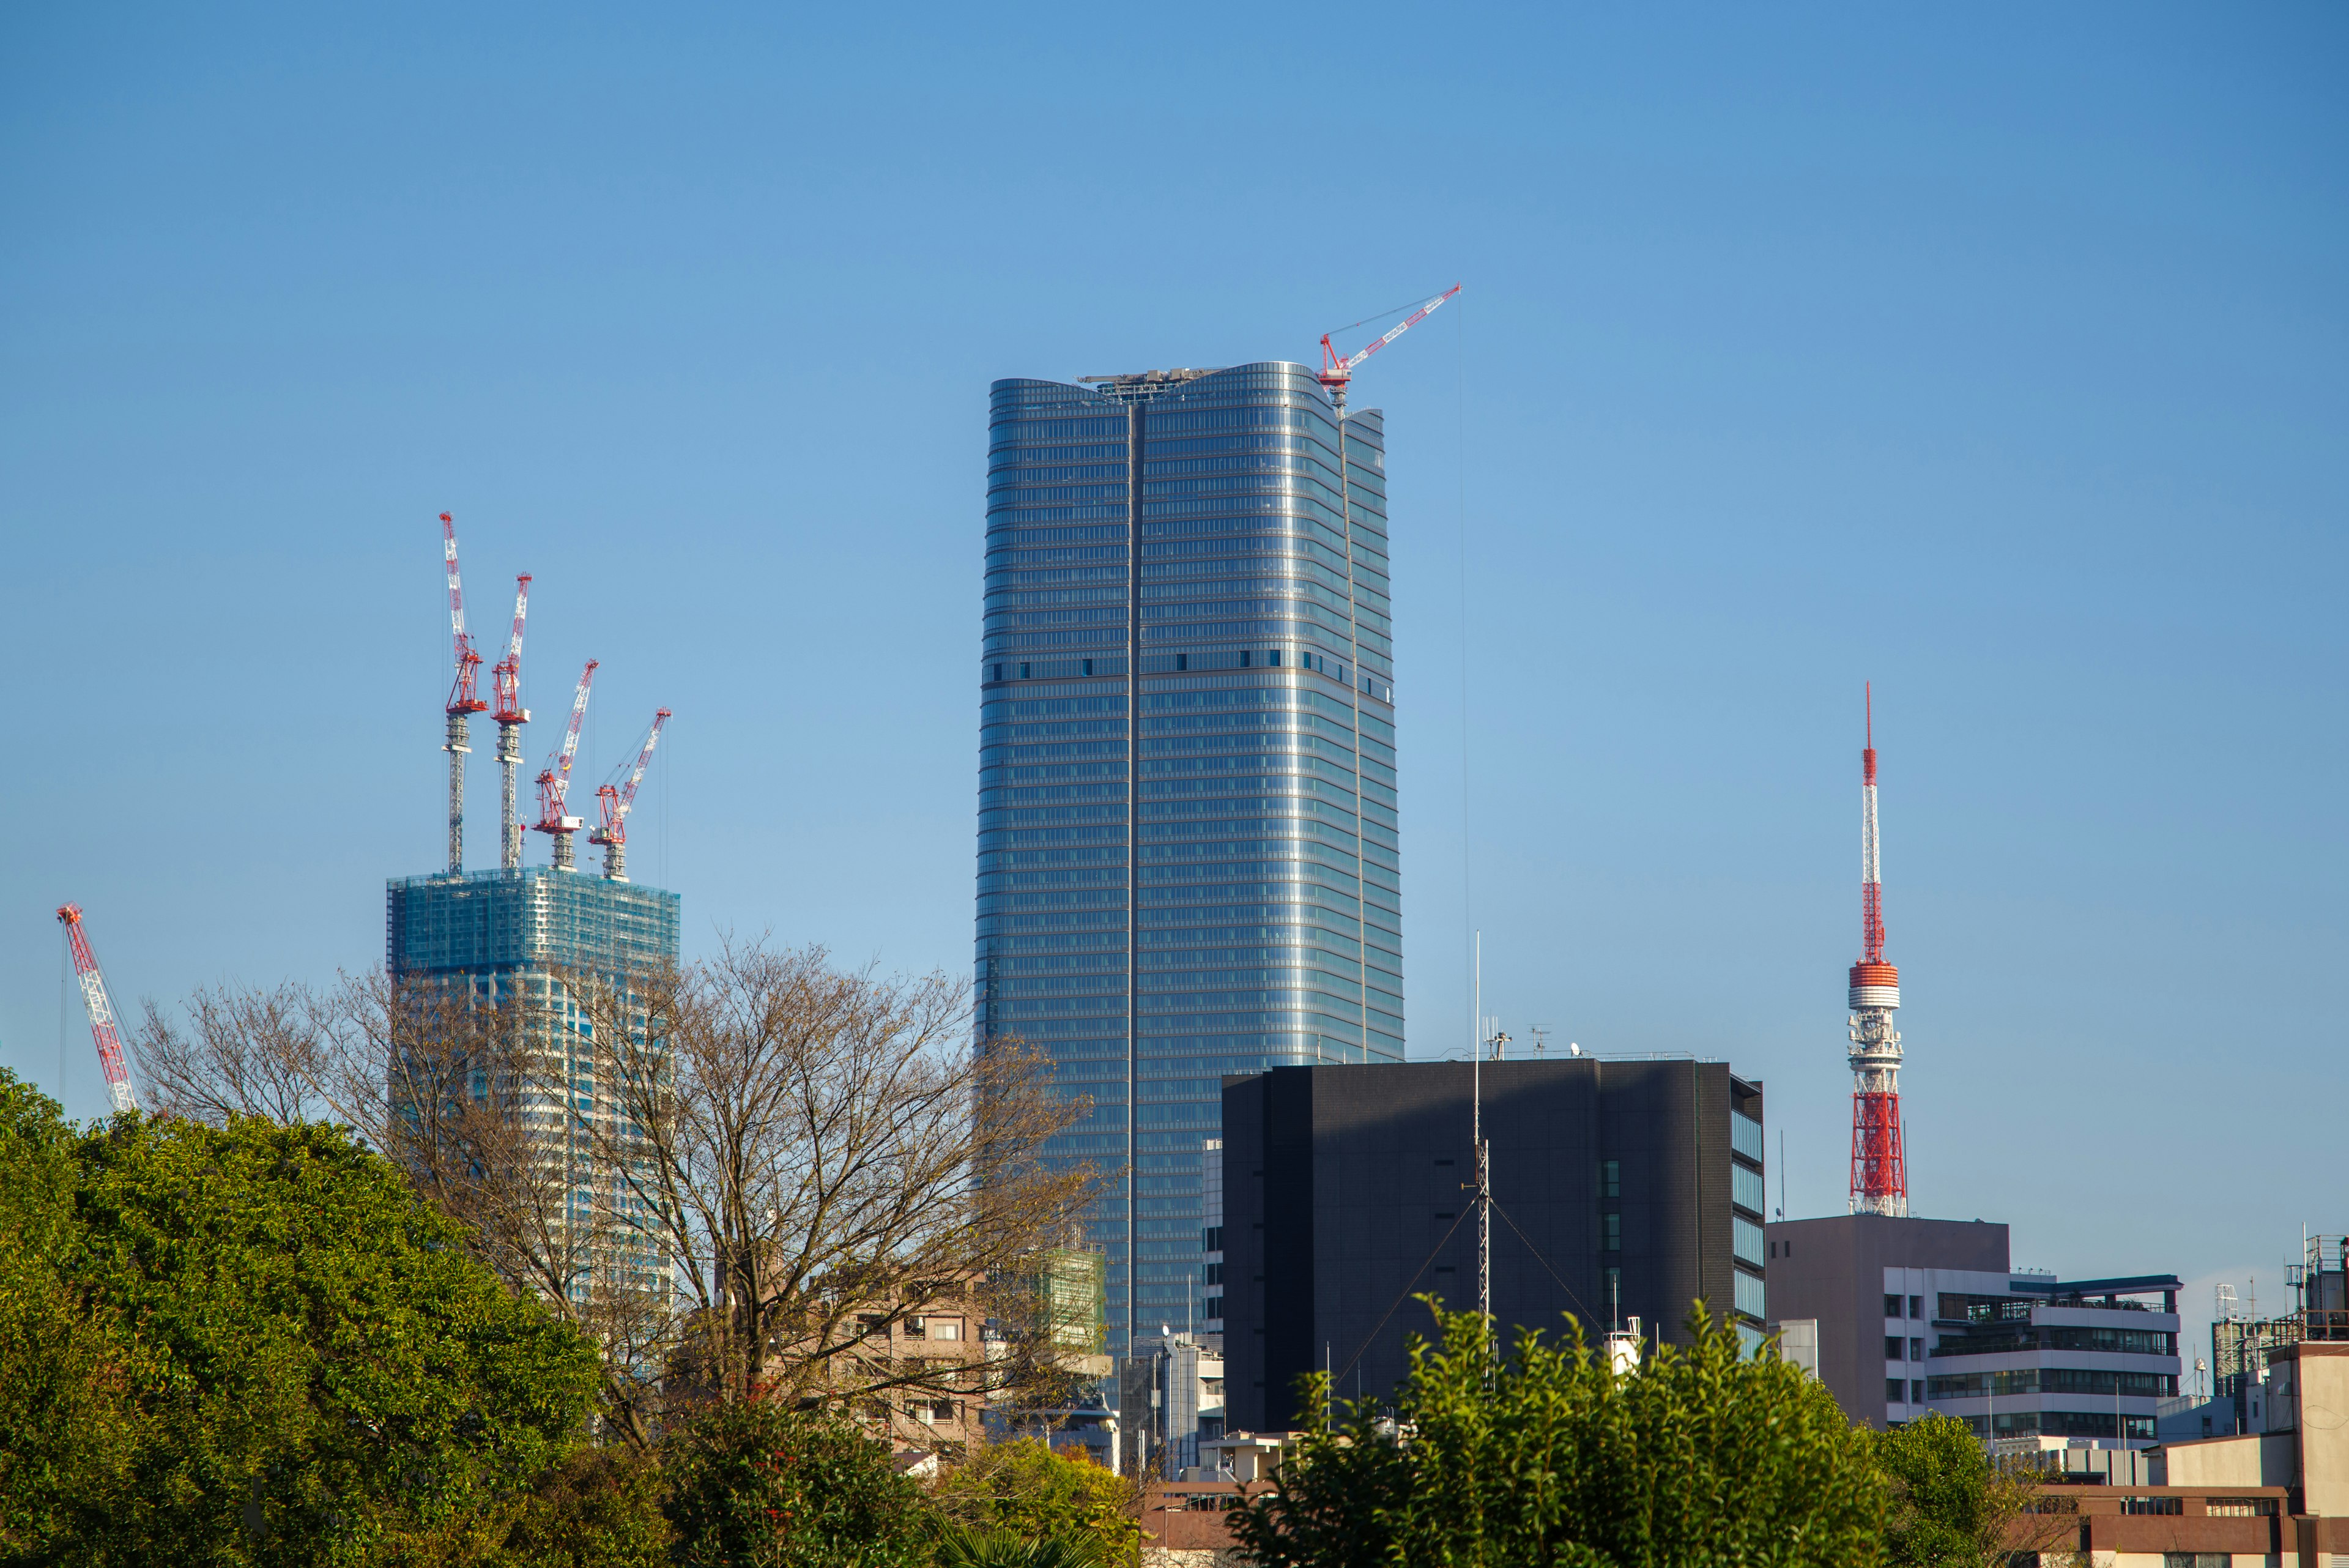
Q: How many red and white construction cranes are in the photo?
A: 6